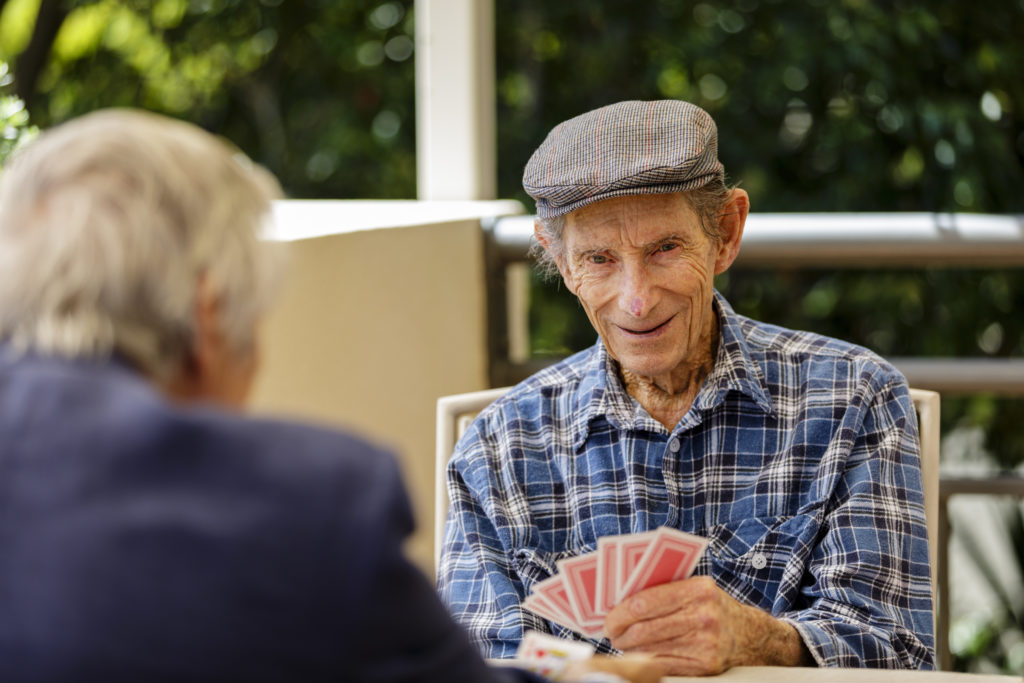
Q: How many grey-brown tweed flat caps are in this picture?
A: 1